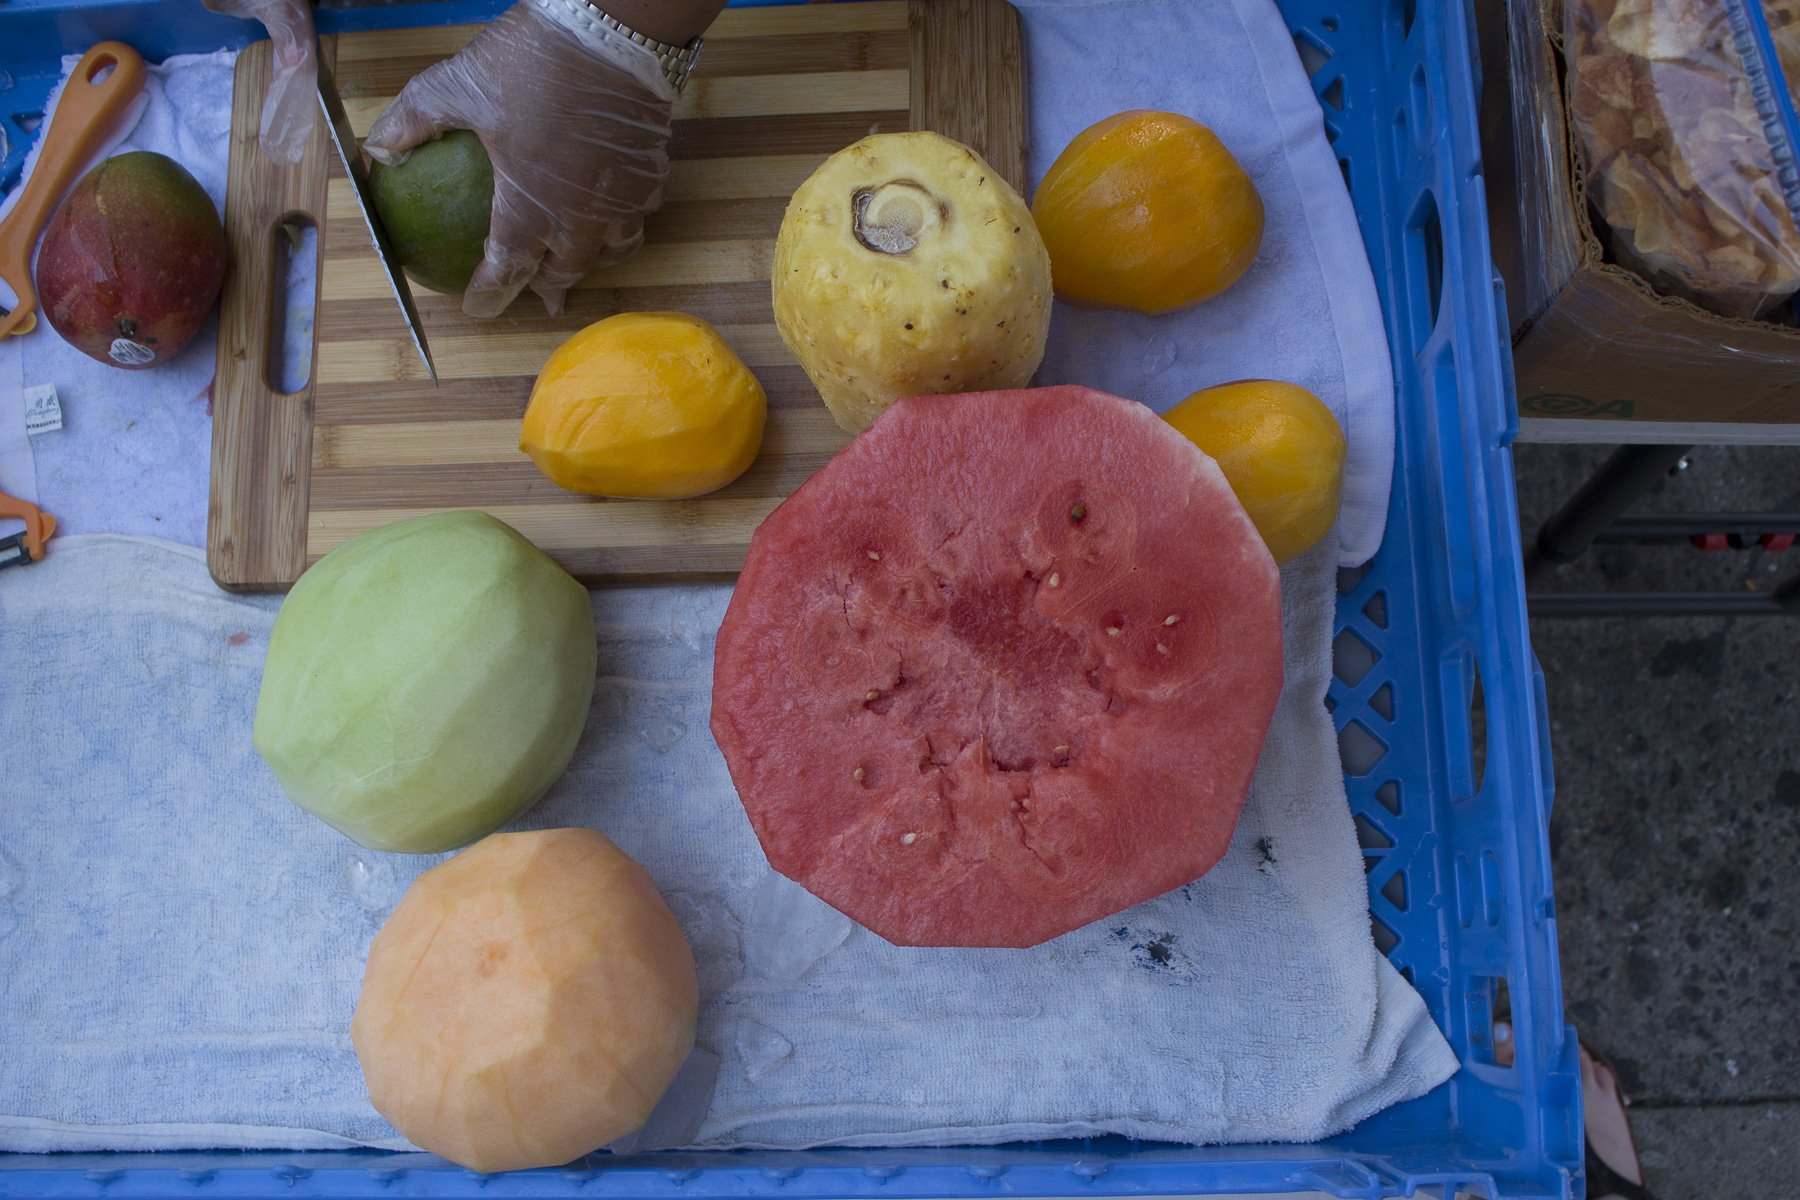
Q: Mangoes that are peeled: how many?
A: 3